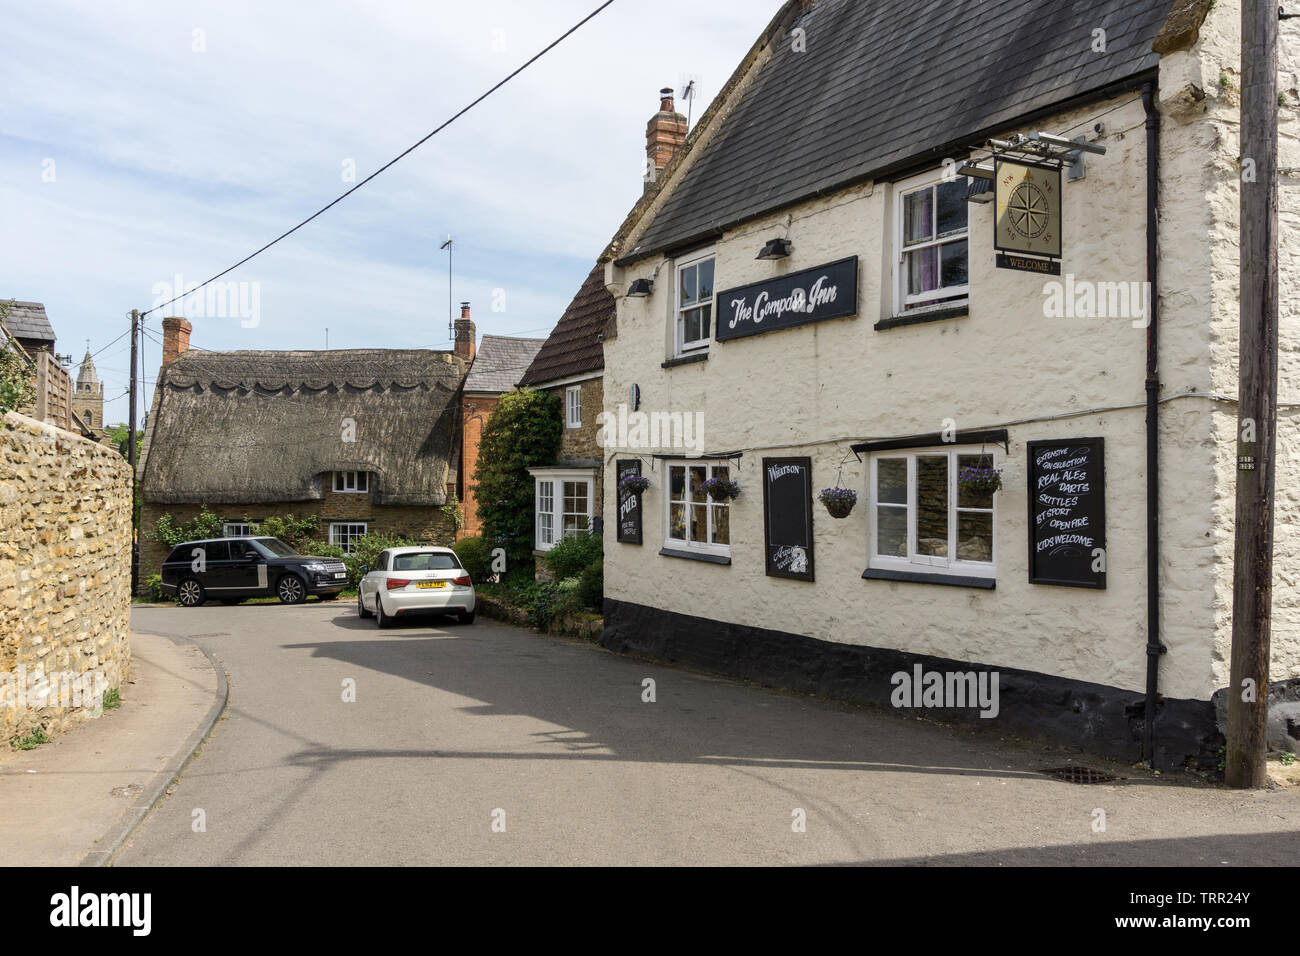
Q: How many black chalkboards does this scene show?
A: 3